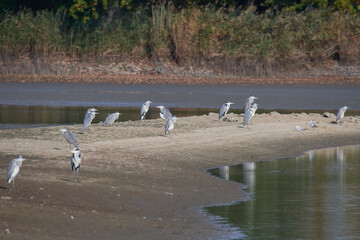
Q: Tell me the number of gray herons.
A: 13